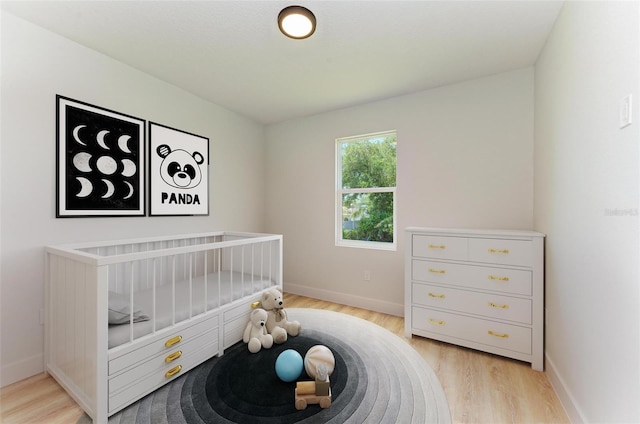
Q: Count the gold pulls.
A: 12